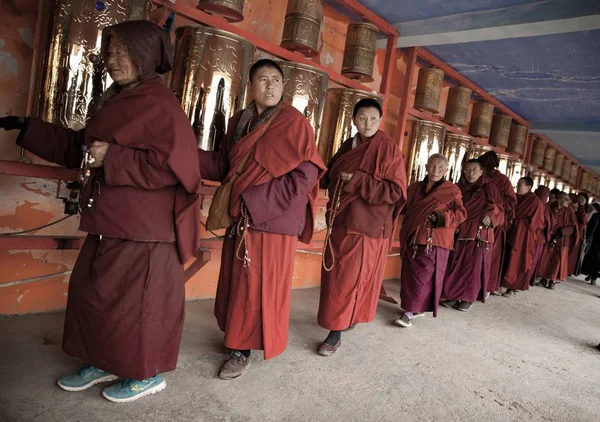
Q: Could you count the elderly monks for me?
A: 2